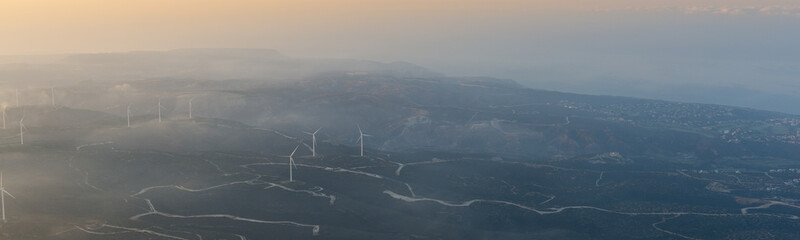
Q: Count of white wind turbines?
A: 11